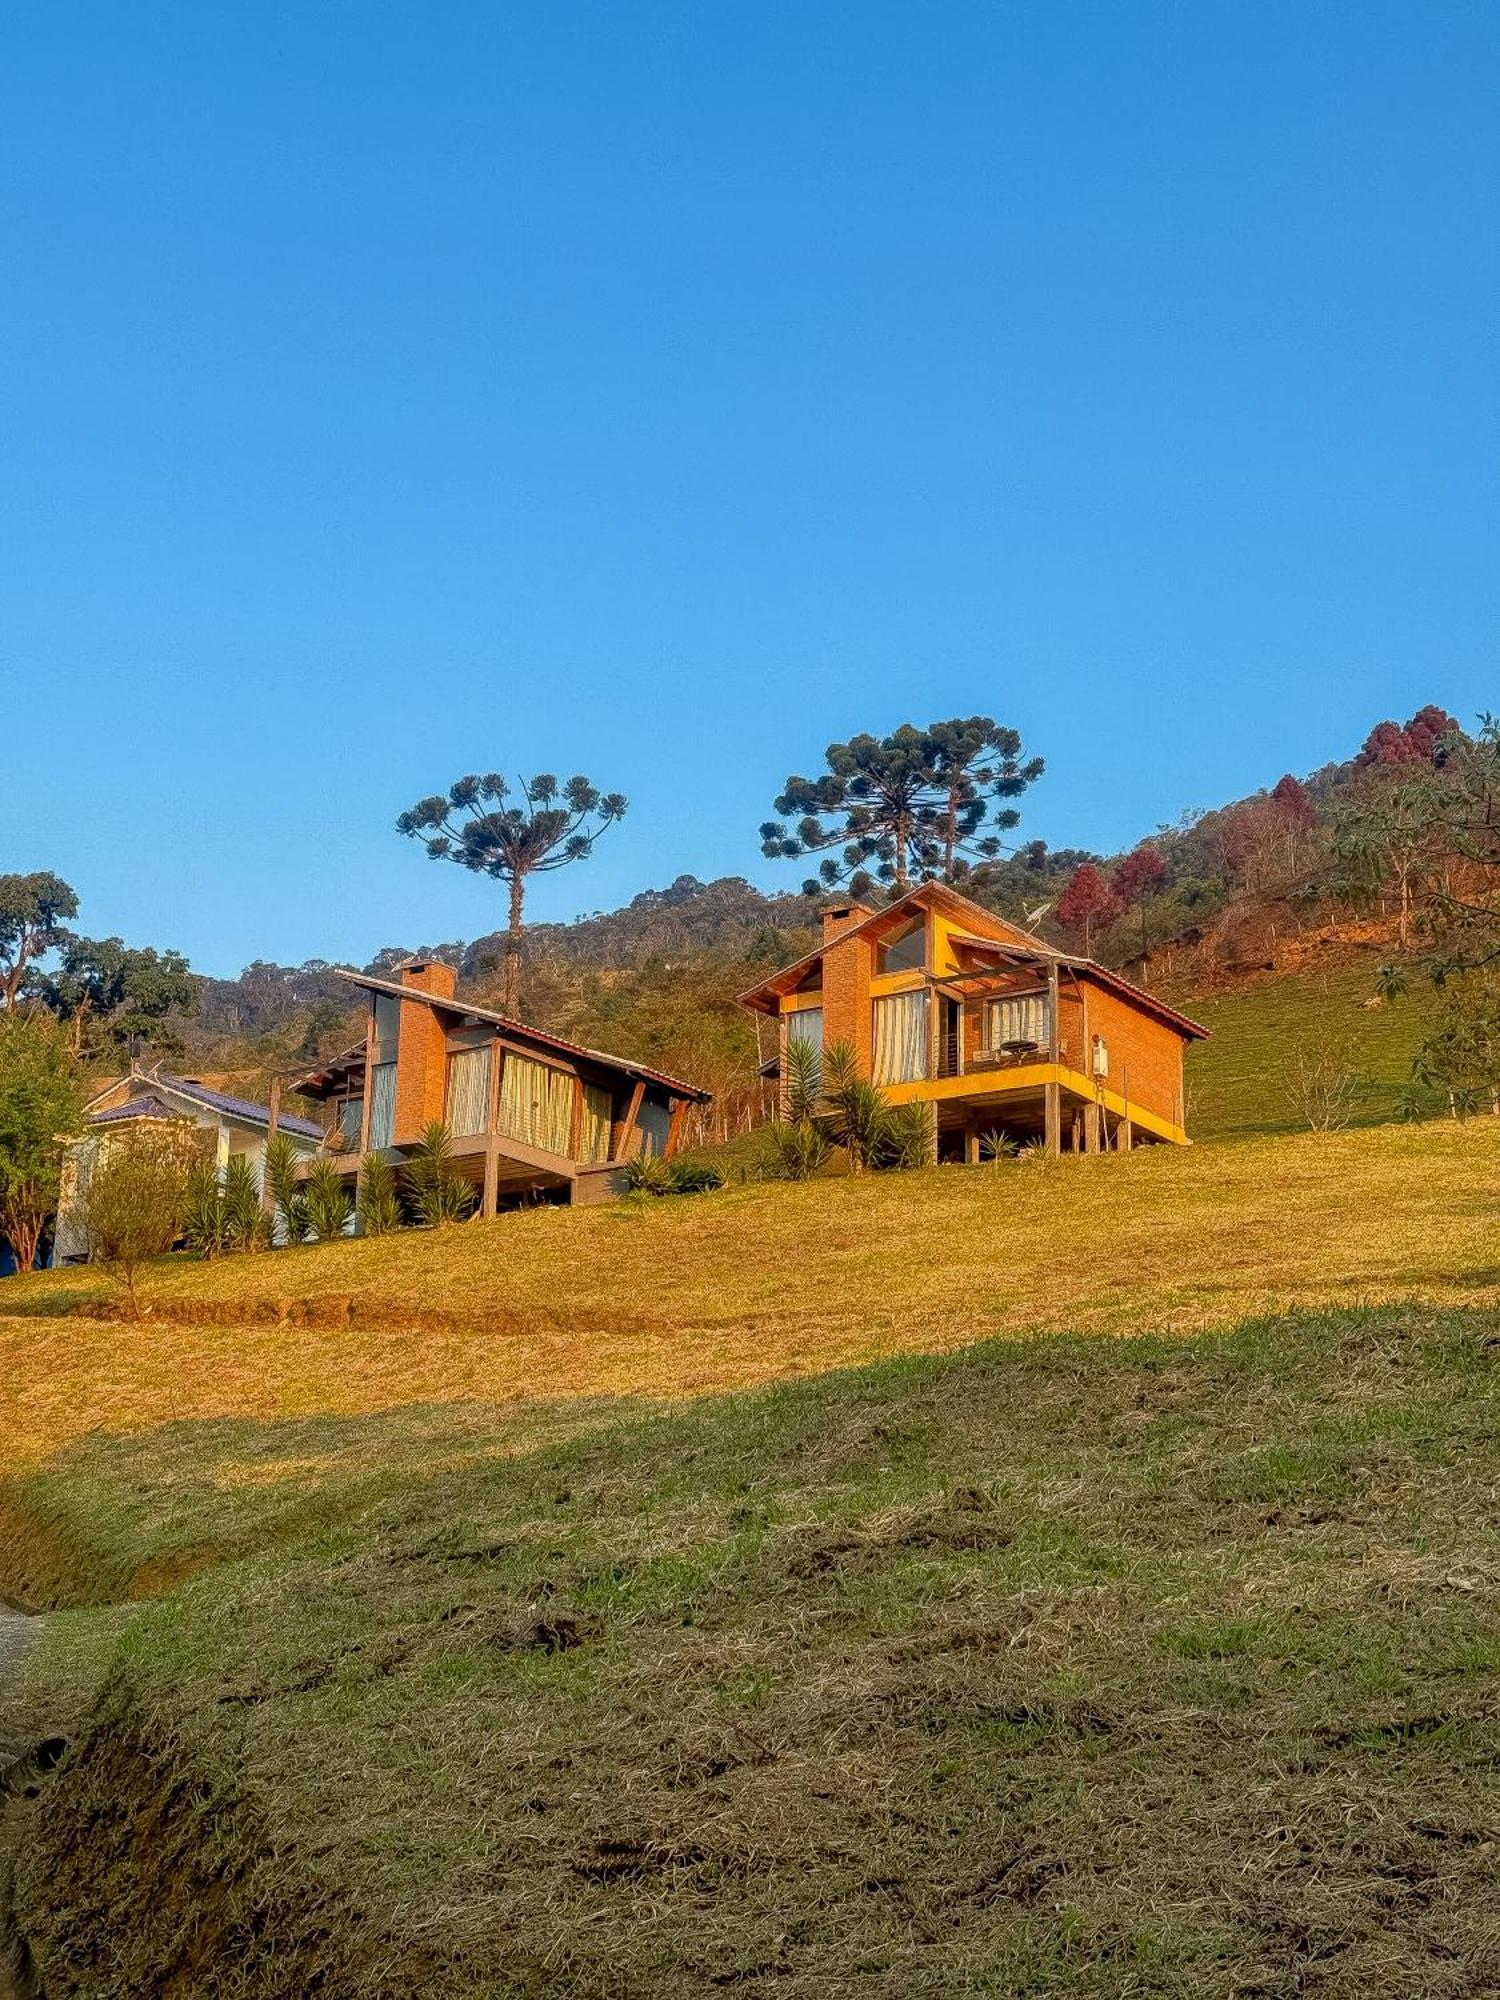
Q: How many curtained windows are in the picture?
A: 7